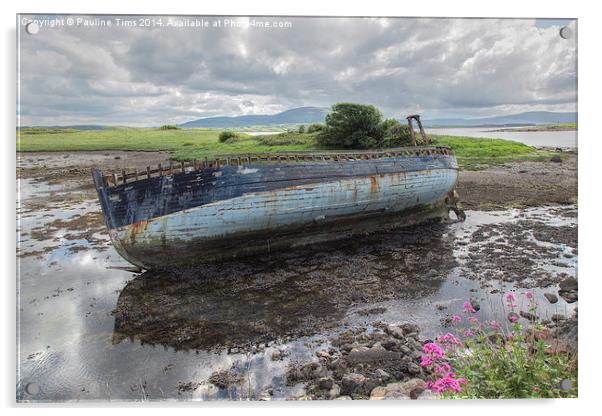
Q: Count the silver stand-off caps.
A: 4